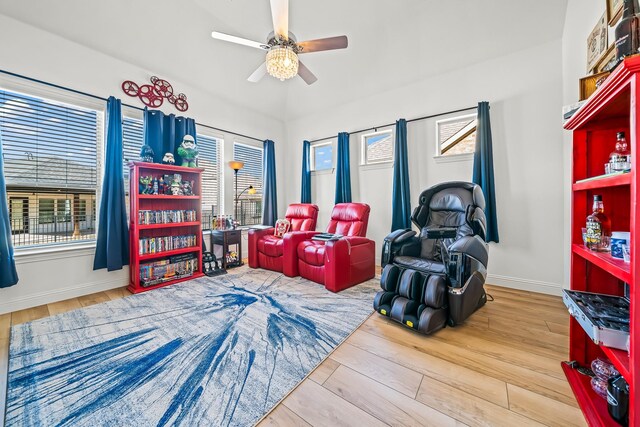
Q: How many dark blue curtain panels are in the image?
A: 8